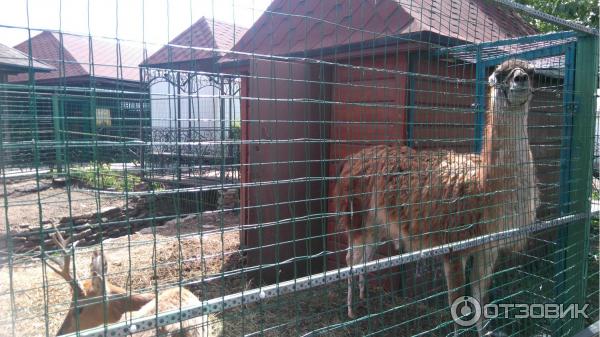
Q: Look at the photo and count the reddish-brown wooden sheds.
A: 1